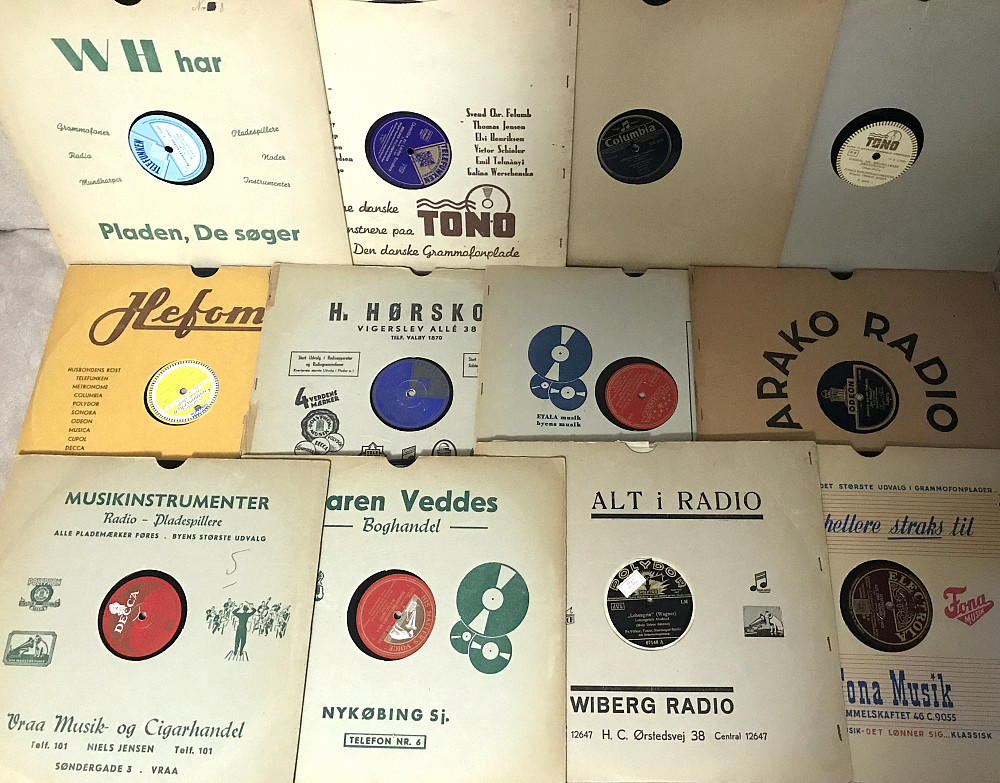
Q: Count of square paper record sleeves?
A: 12